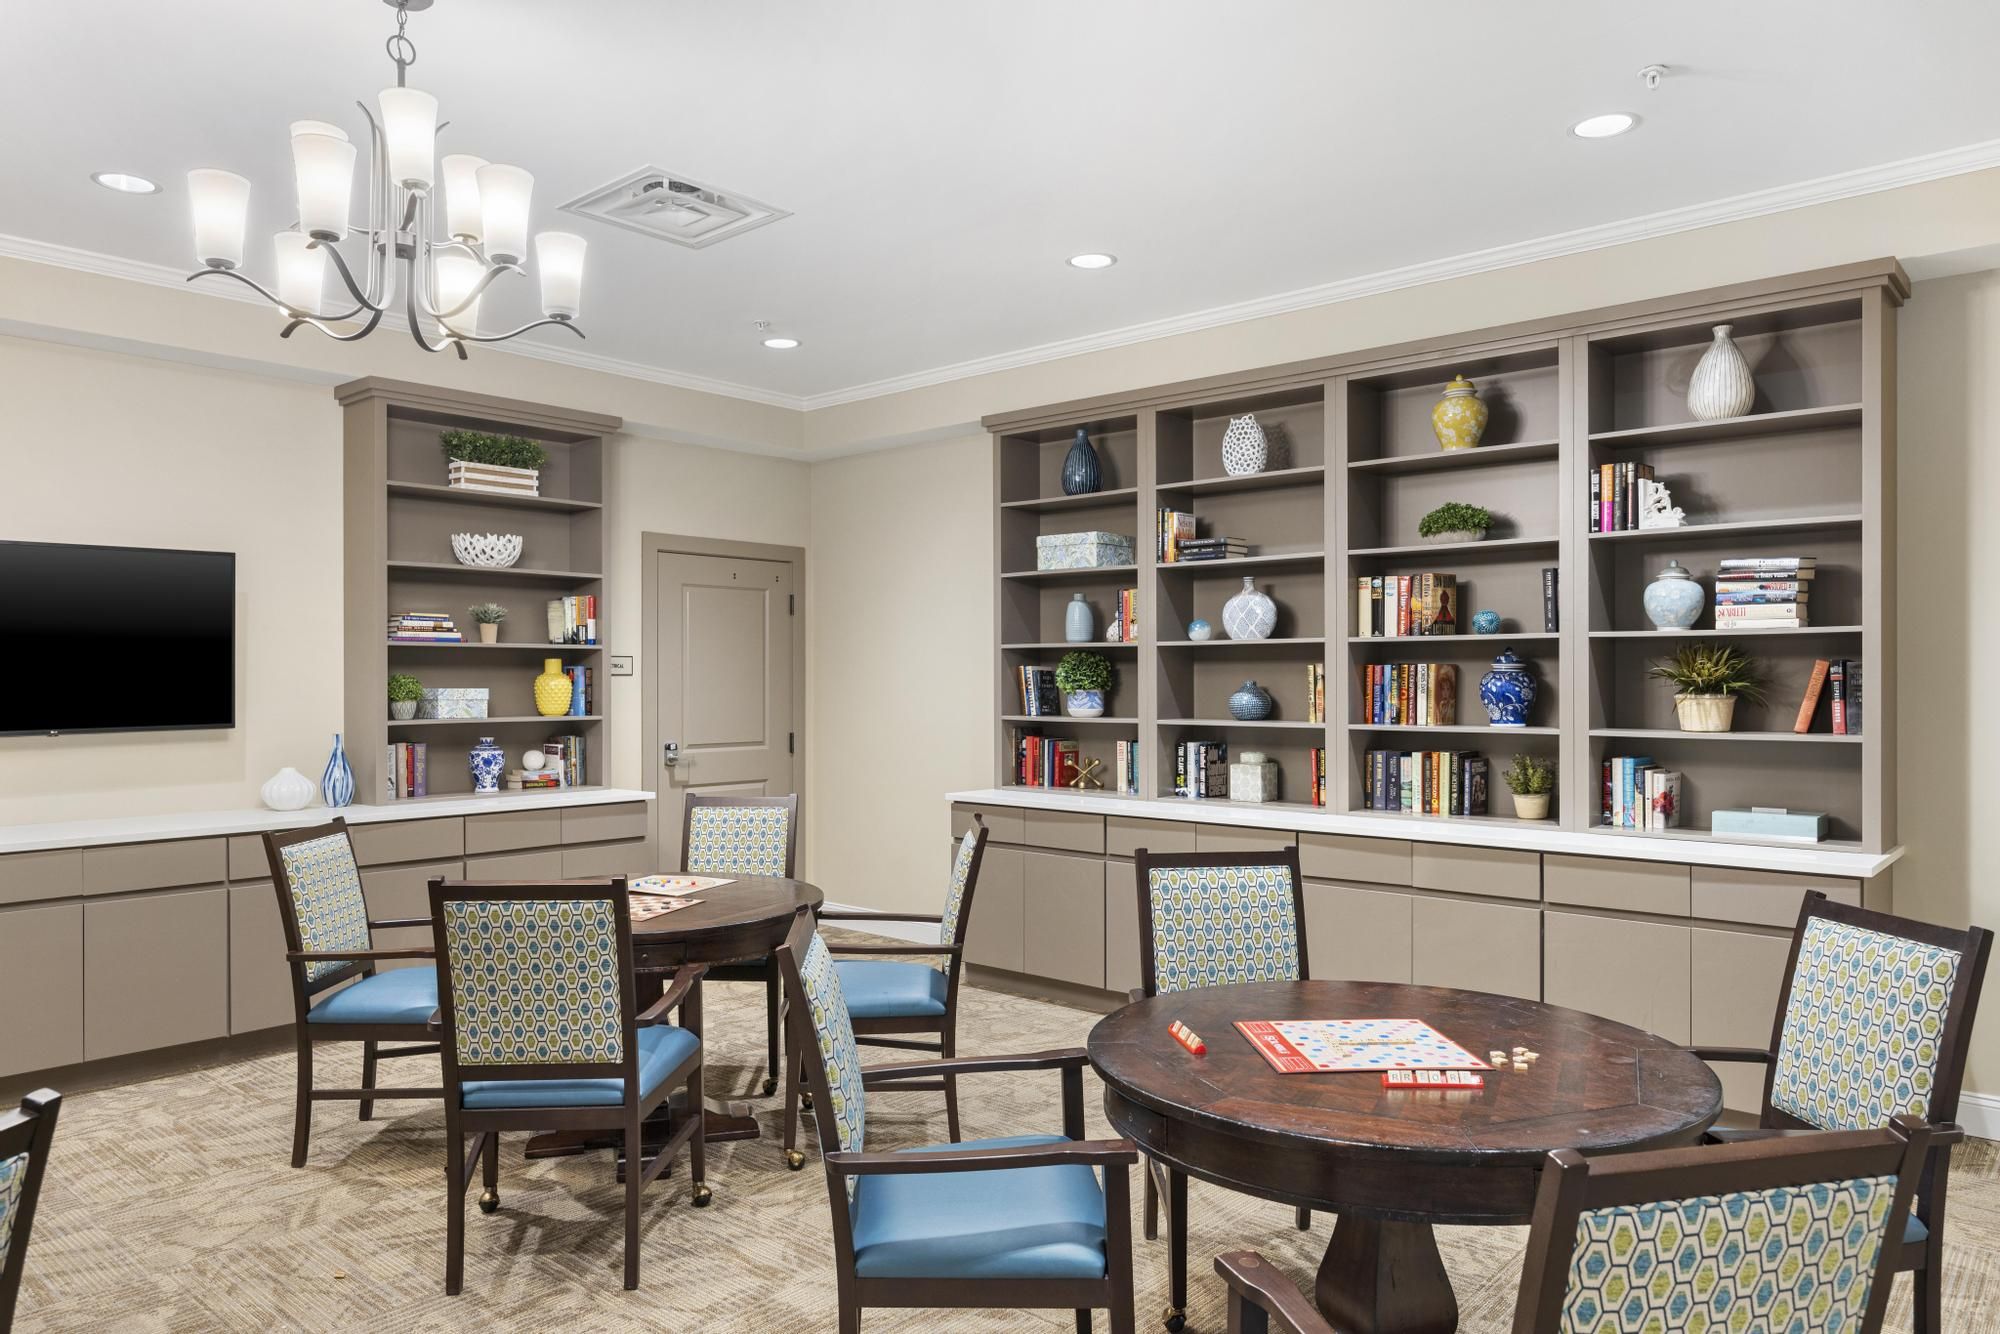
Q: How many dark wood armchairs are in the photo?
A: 9